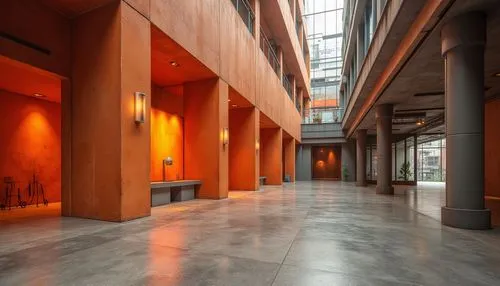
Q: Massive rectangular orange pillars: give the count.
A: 5